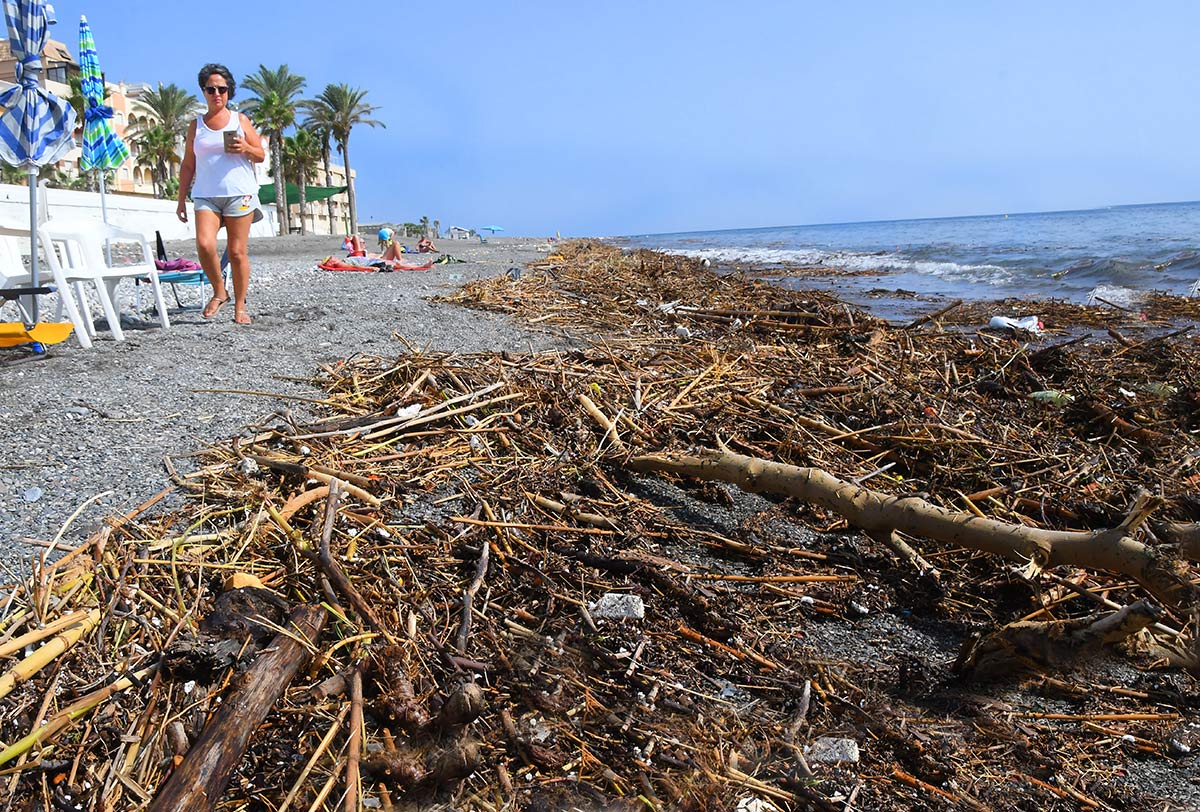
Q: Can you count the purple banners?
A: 0